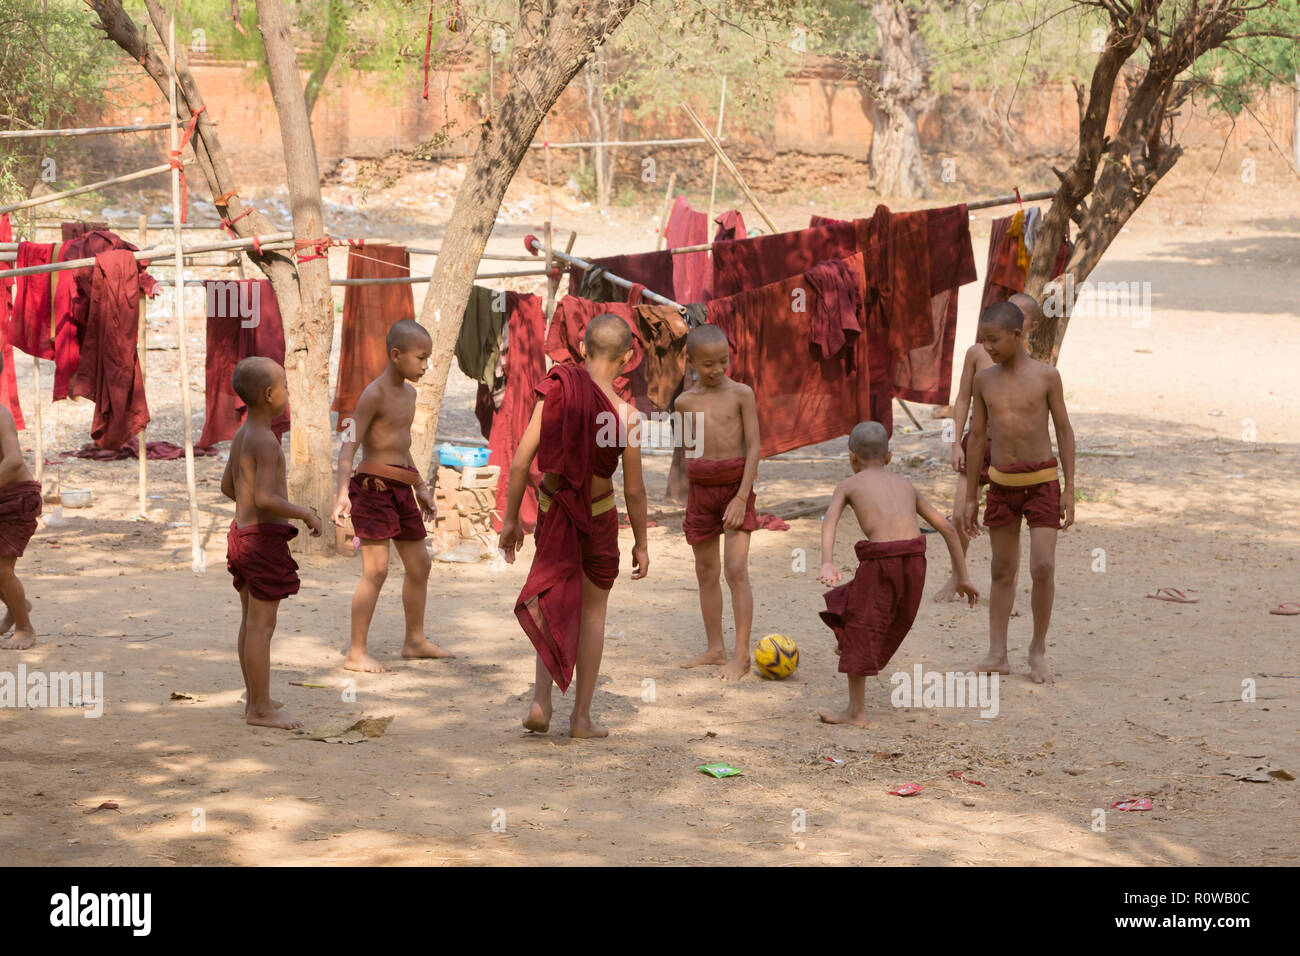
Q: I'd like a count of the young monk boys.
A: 8